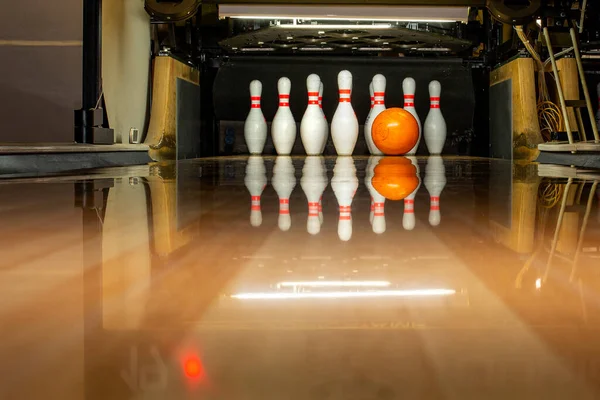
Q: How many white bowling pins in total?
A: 9